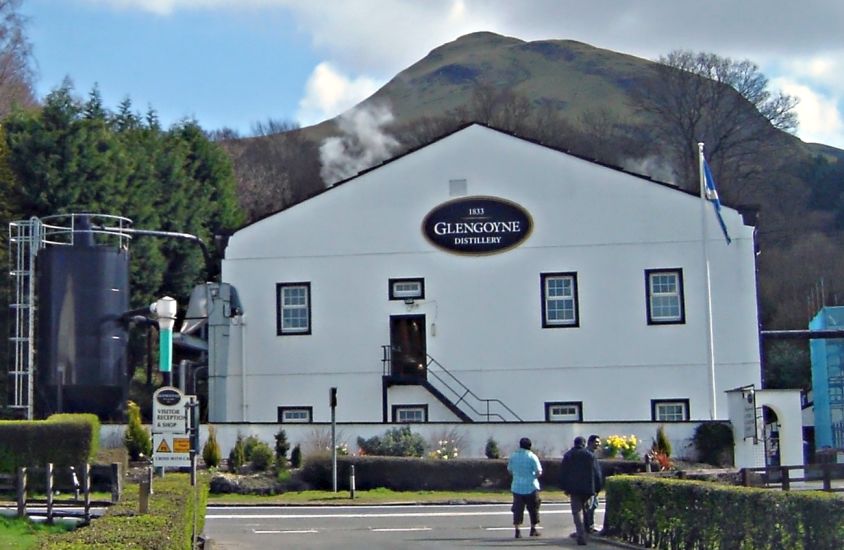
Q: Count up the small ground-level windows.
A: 4